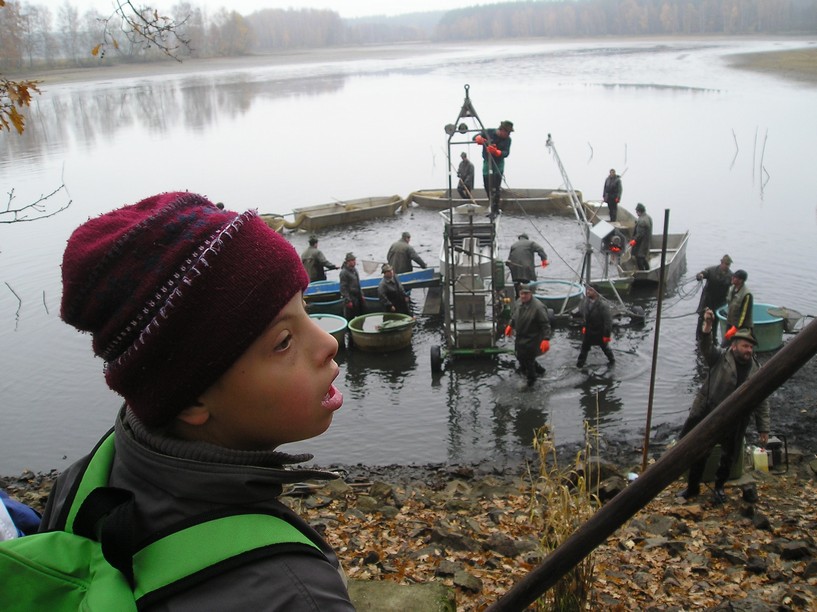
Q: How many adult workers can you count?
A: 14